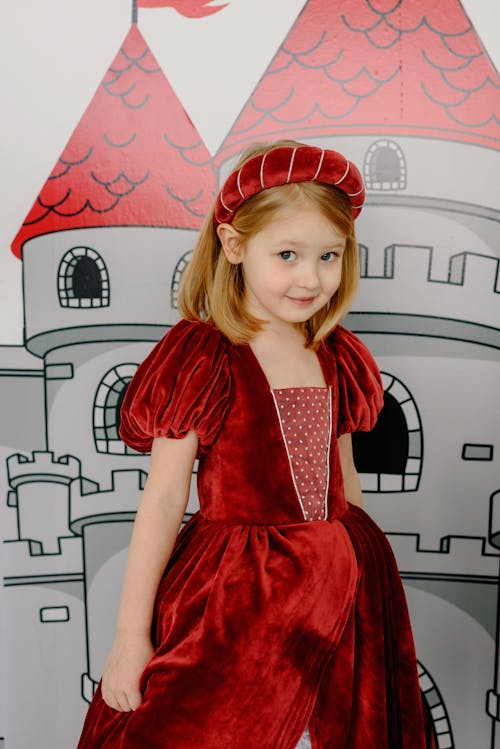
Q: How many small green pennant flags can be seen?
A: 0